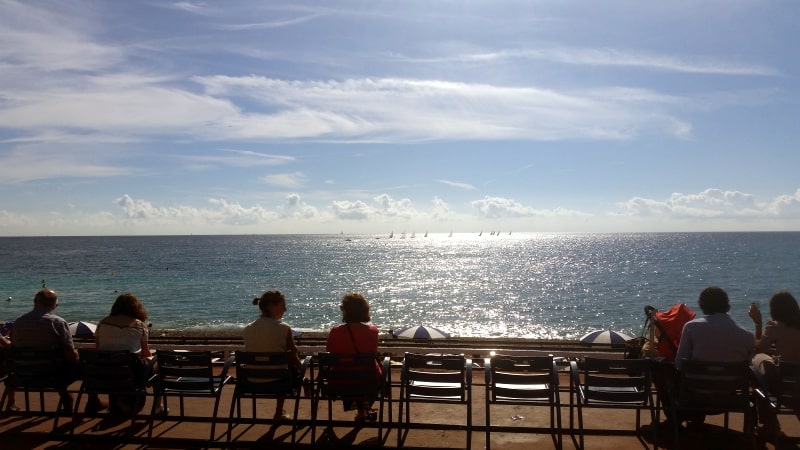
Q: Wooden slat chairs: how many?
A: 10